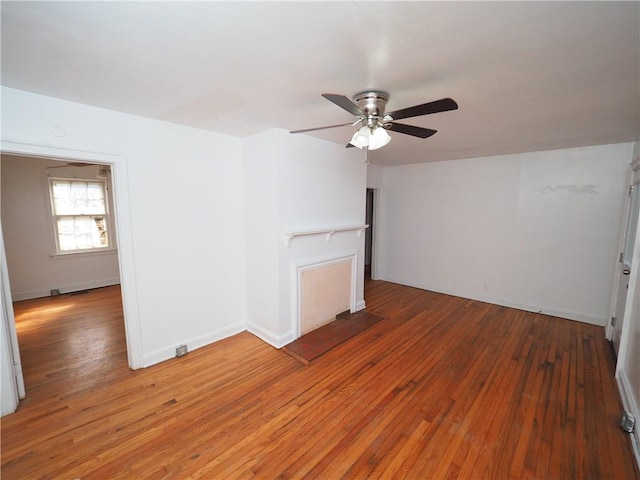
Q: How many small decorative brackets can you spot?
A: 3